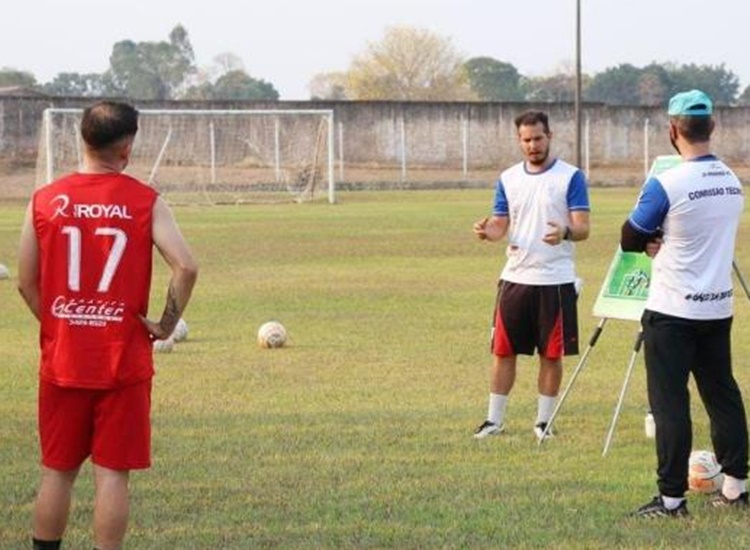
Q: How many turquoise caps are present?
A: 1